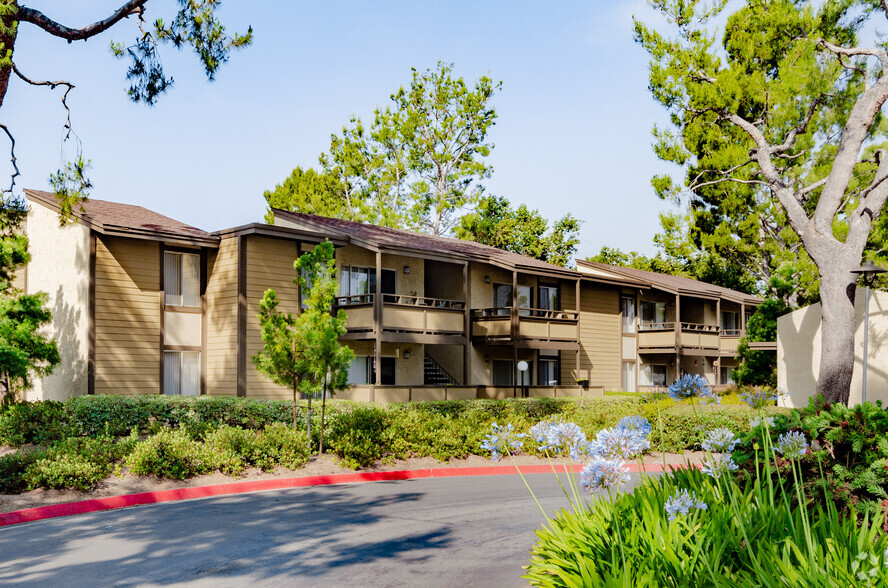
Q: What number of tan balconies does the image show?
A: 4